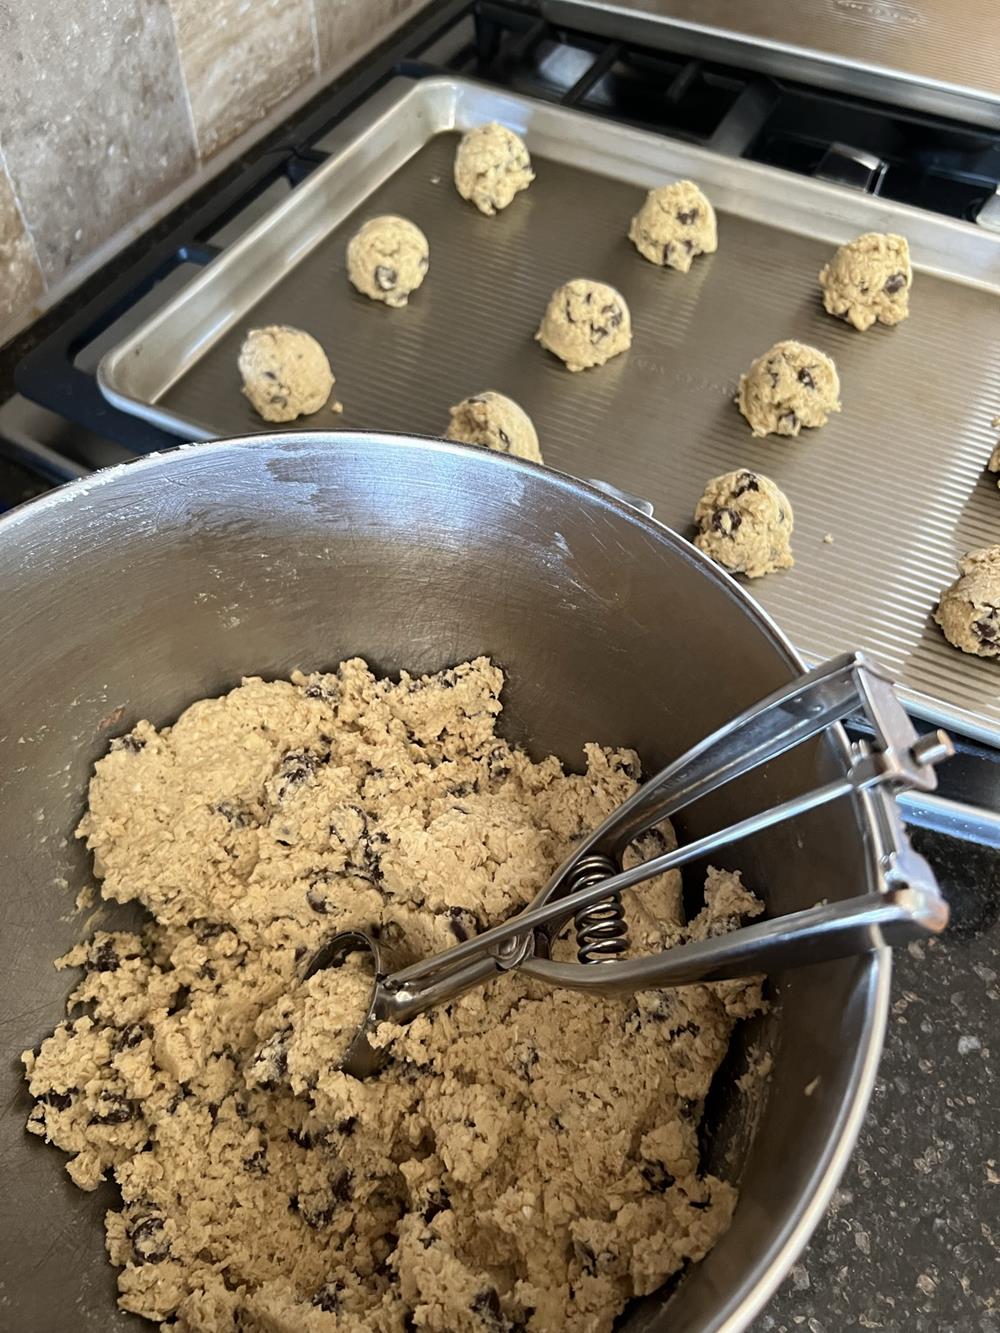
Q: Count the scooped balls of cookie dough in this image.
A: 11